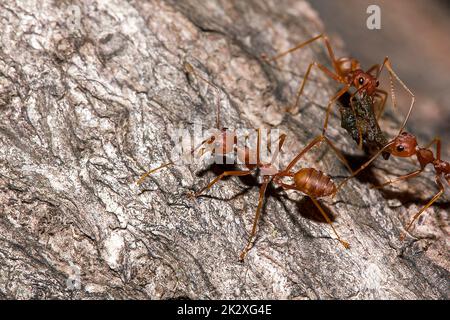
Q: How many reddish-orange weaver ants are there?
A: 3